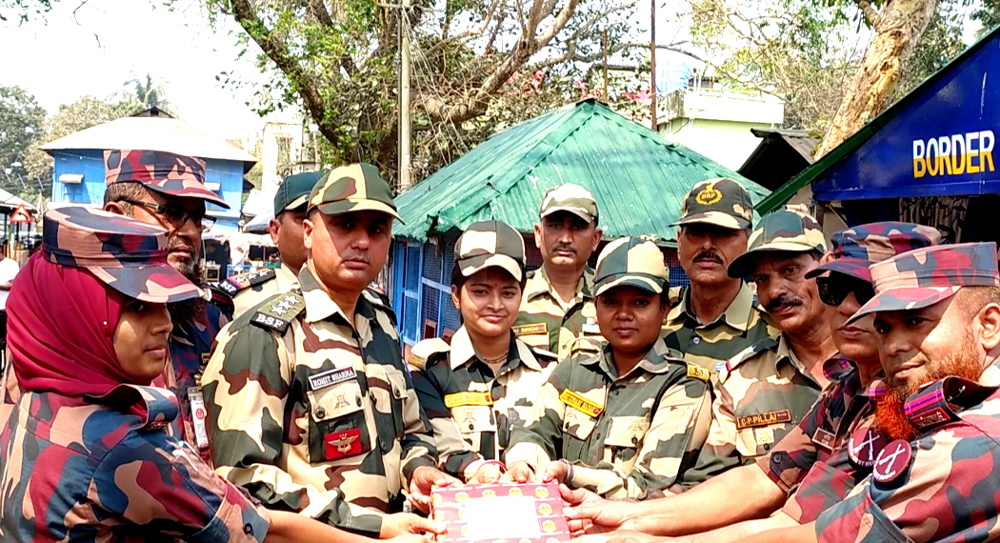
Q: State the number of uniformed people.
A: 11